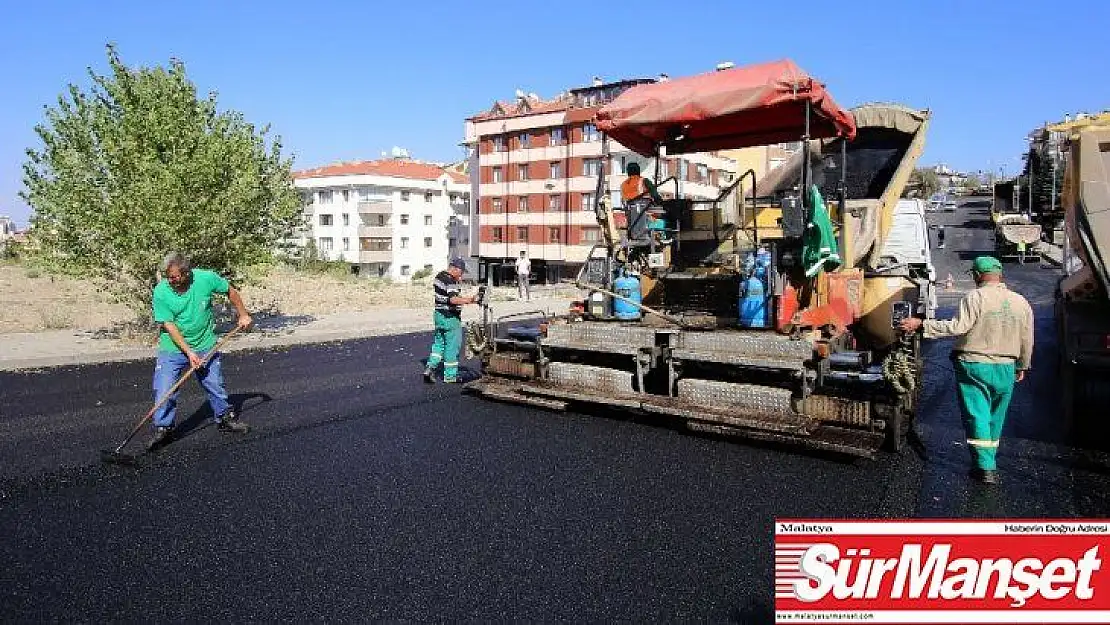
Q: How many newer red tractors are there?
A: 0